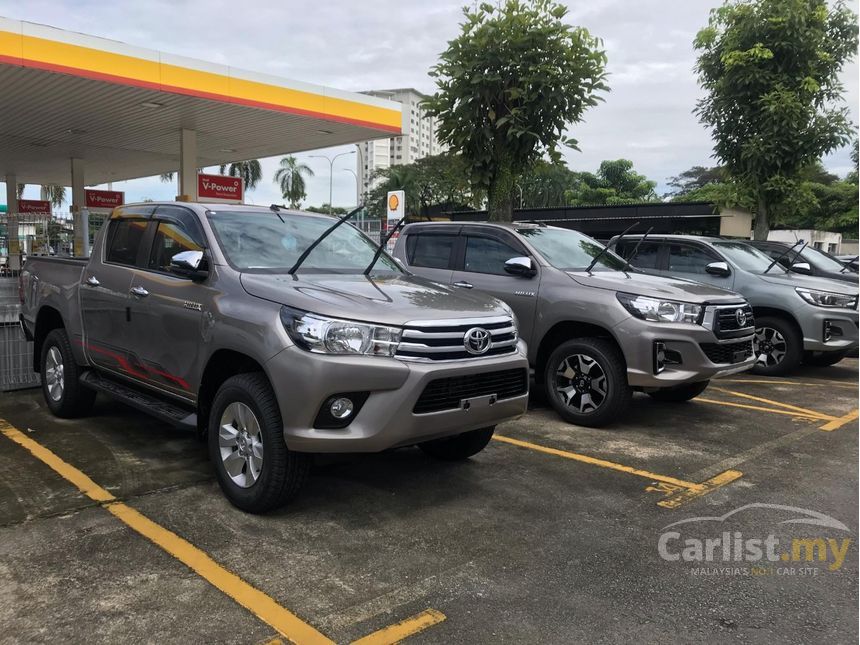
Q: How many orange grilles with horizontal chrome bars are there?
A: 0